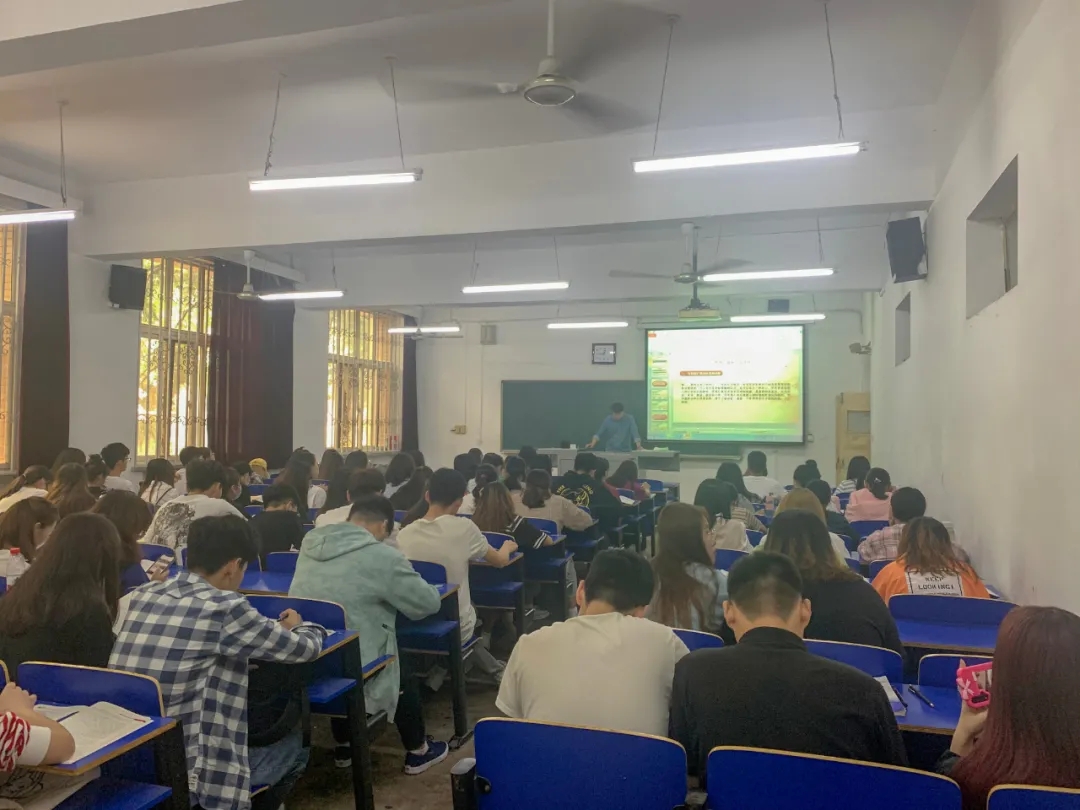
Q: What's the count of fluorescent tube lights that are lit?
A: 9